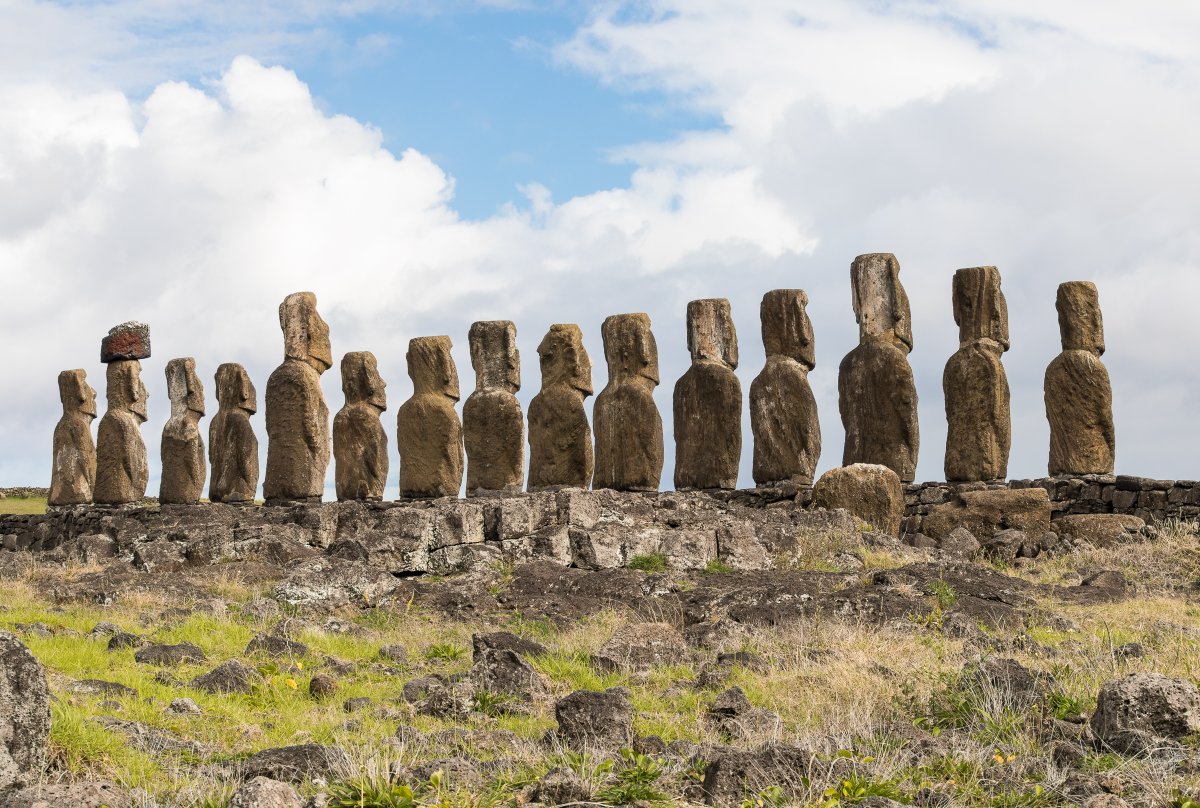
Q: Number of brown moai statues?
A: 15